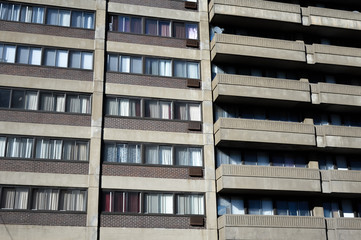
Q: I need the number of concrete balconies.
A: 12